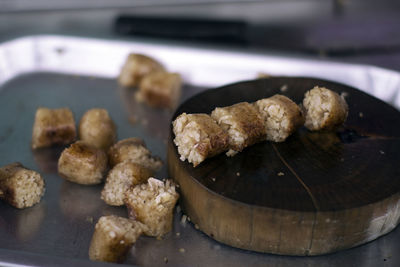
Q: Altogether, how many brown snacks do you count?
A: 14